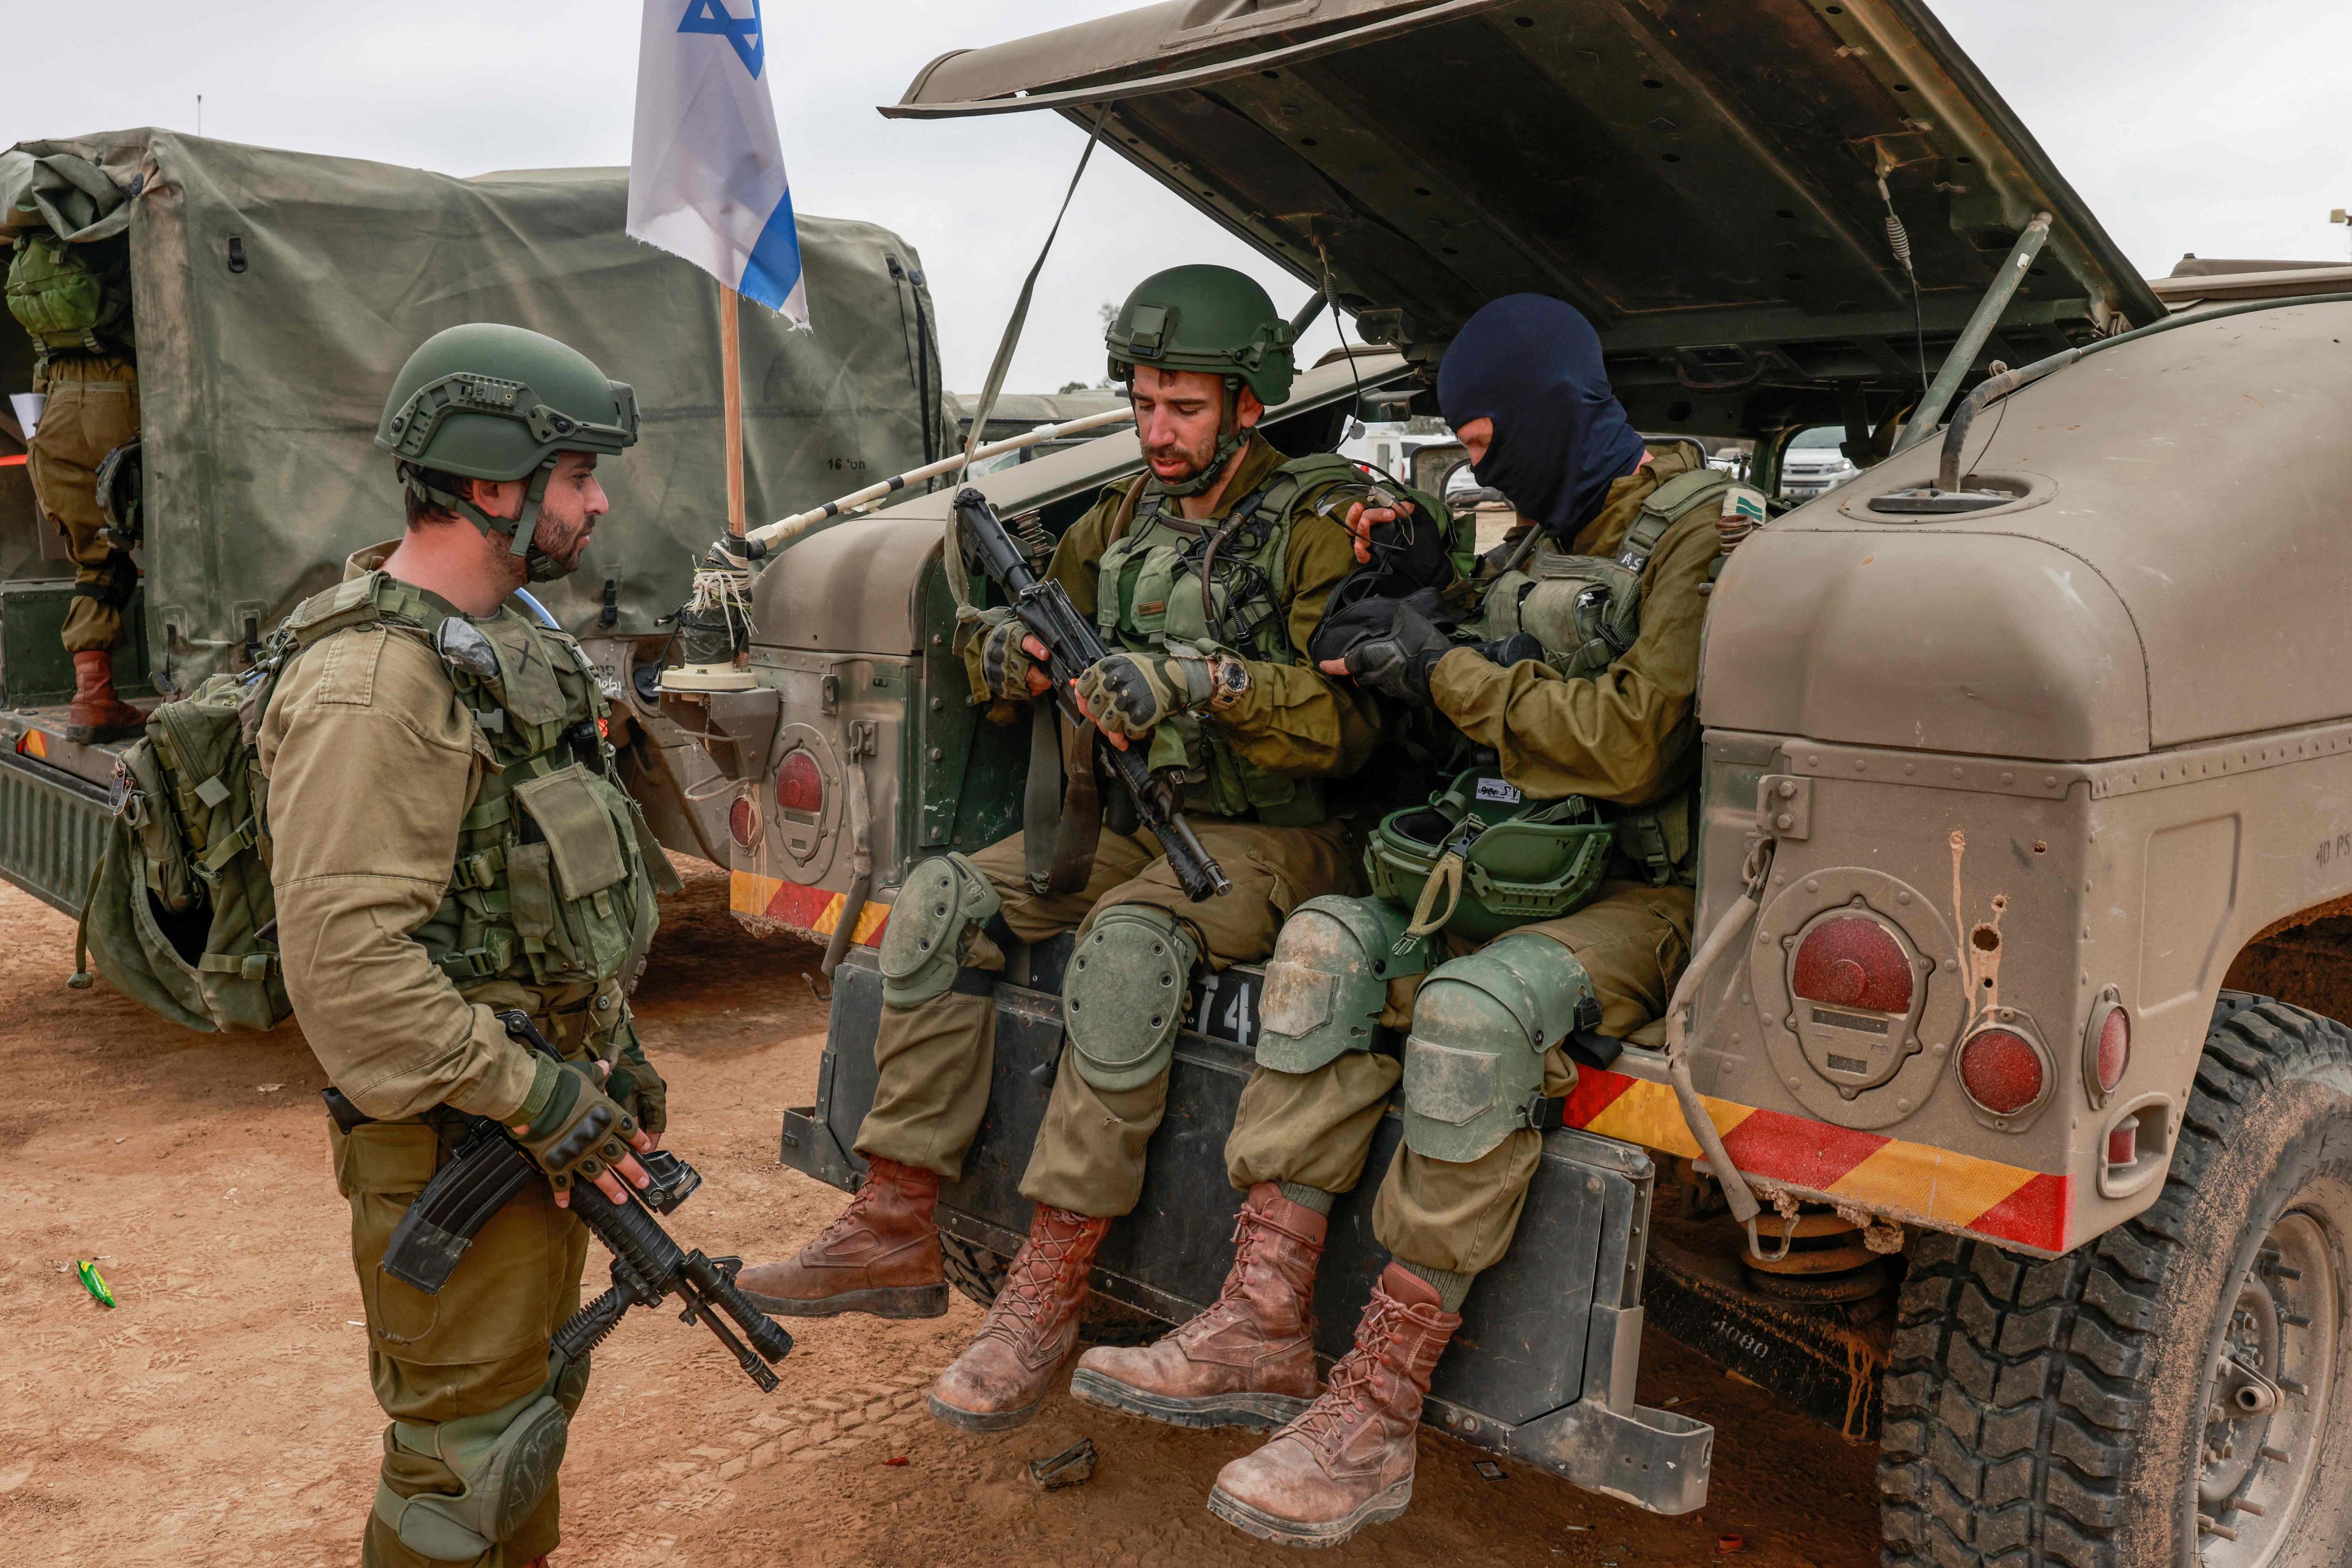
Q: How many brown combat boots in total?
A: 5